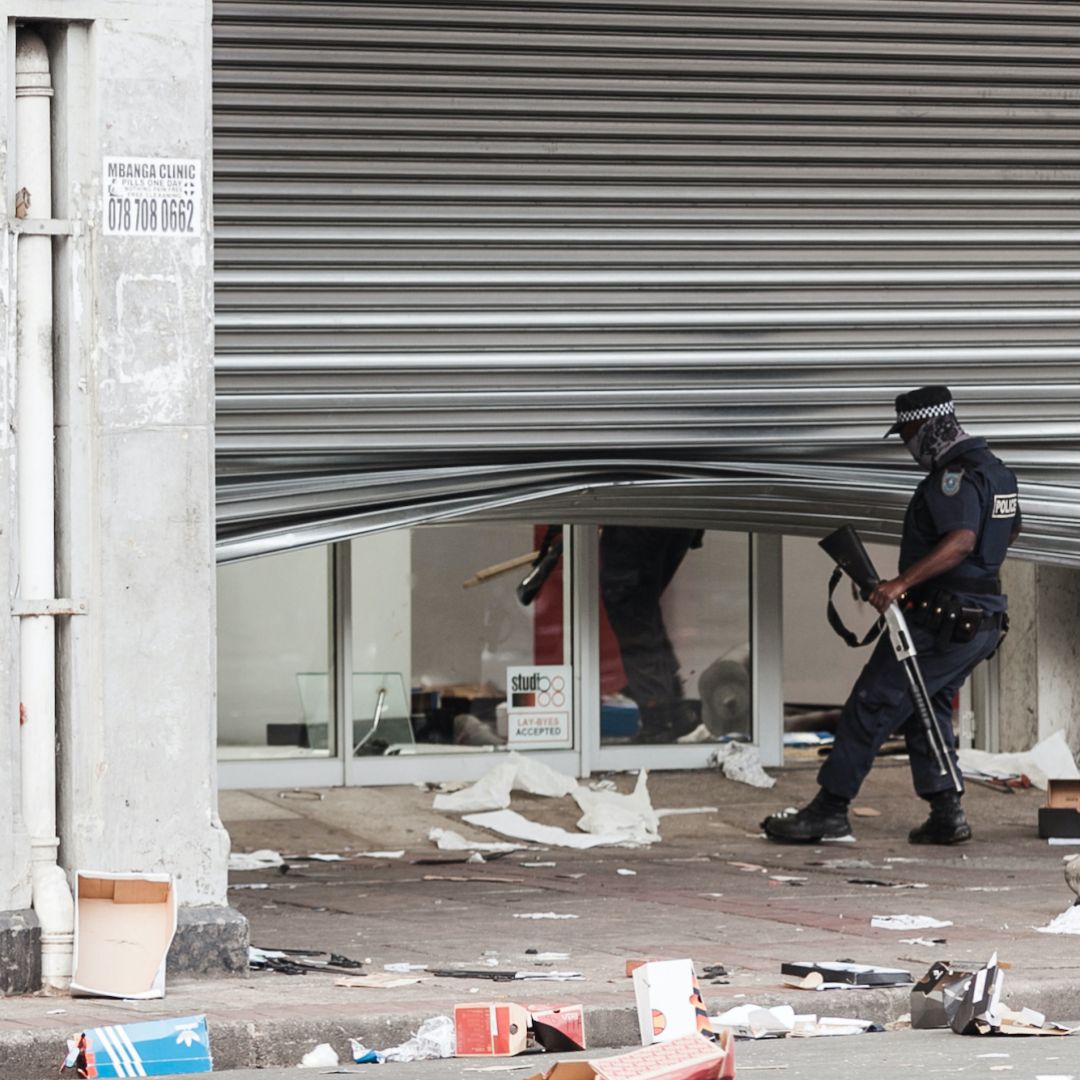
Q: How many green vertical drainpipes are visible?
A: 0